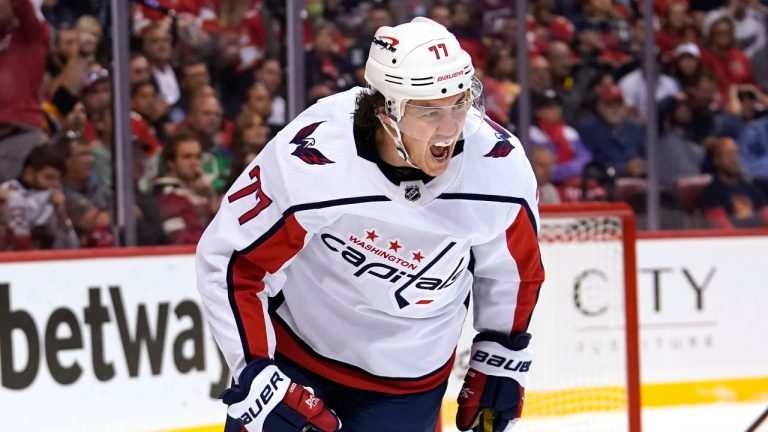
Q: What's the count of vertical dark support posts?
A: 4